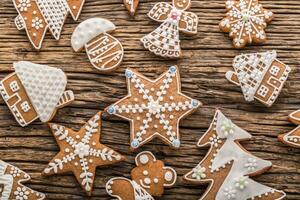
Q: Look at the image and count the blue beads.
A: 6